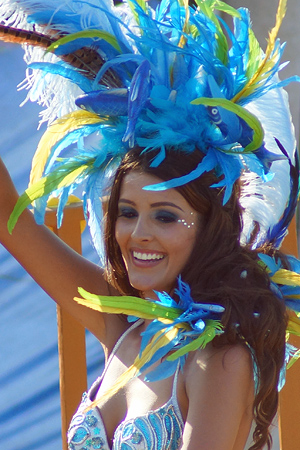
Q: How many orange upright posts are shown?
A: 2